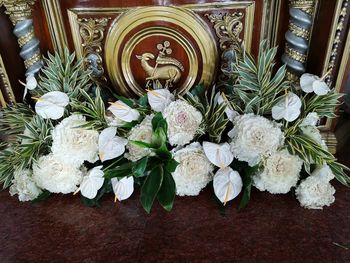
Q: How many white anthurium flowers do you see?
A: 12